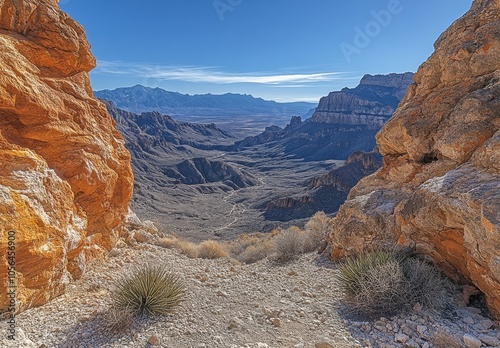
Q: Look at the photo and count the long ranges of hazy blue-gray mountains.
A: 1